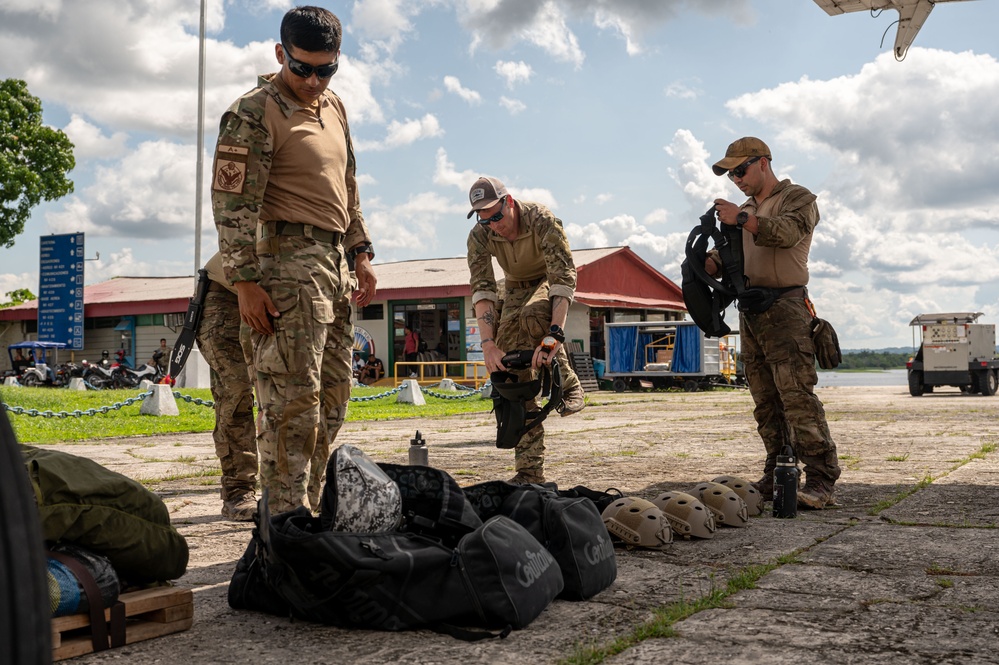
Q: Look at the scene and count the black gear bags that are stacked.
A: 2